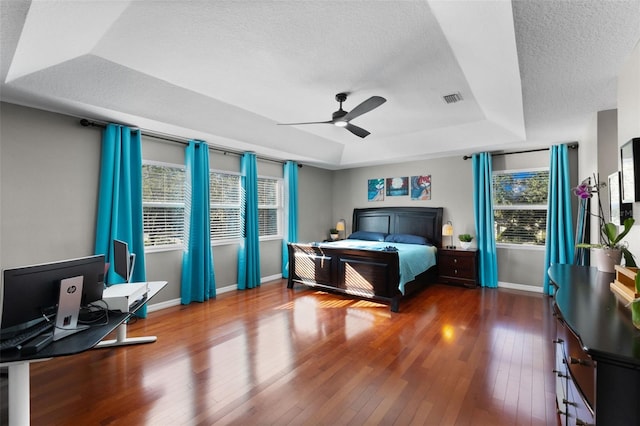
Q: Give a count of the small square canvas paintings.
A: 3